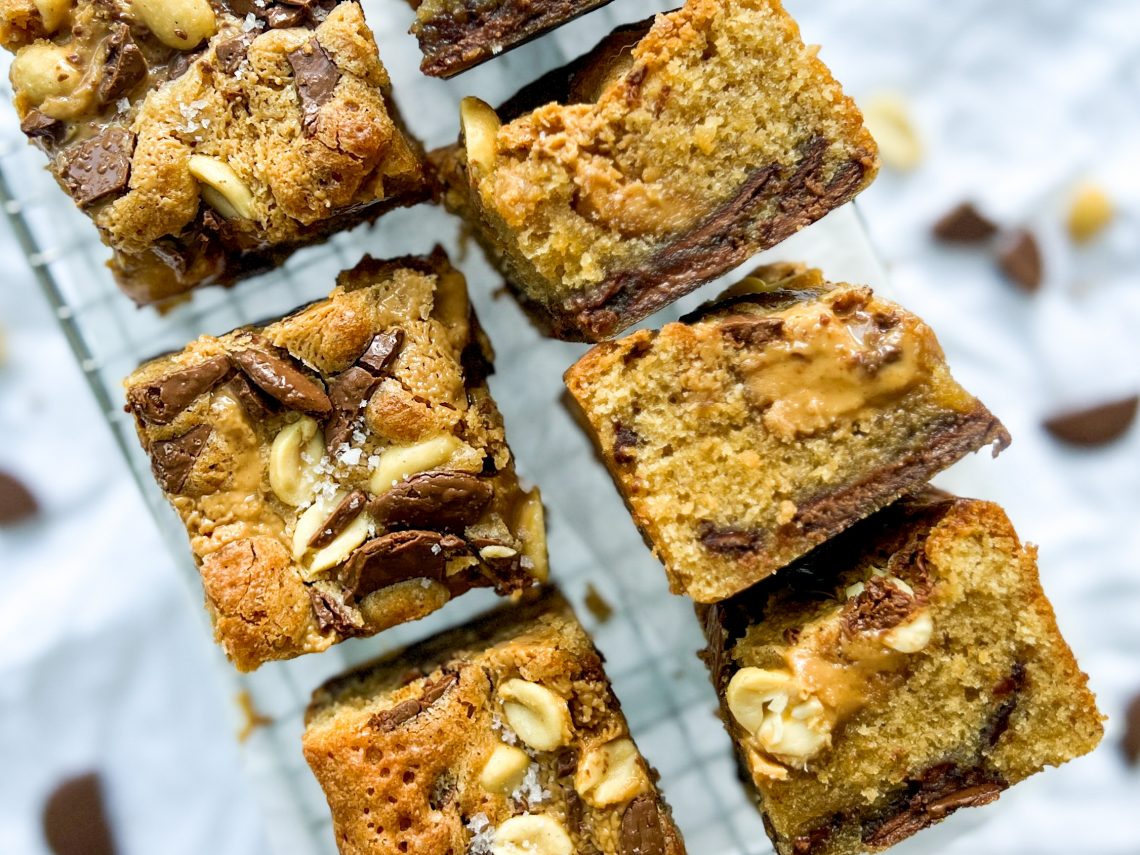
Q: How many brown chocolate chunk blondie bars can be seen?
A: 7